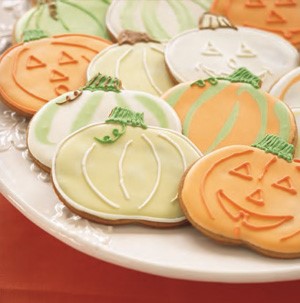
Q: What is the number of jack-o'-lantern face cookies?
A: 4